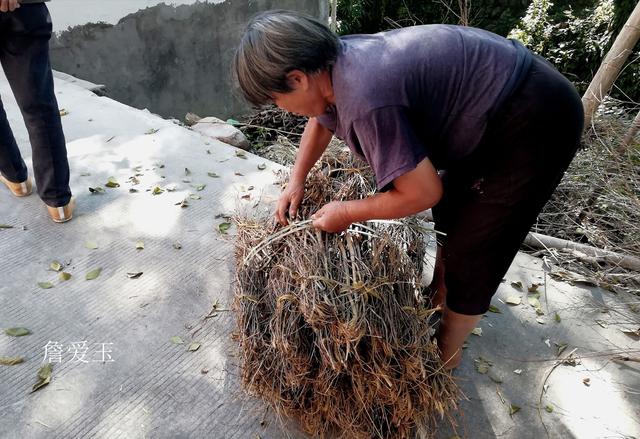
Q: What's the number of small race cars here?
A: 0